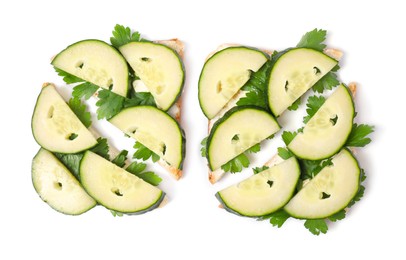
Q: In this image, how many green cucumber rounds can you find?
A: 12